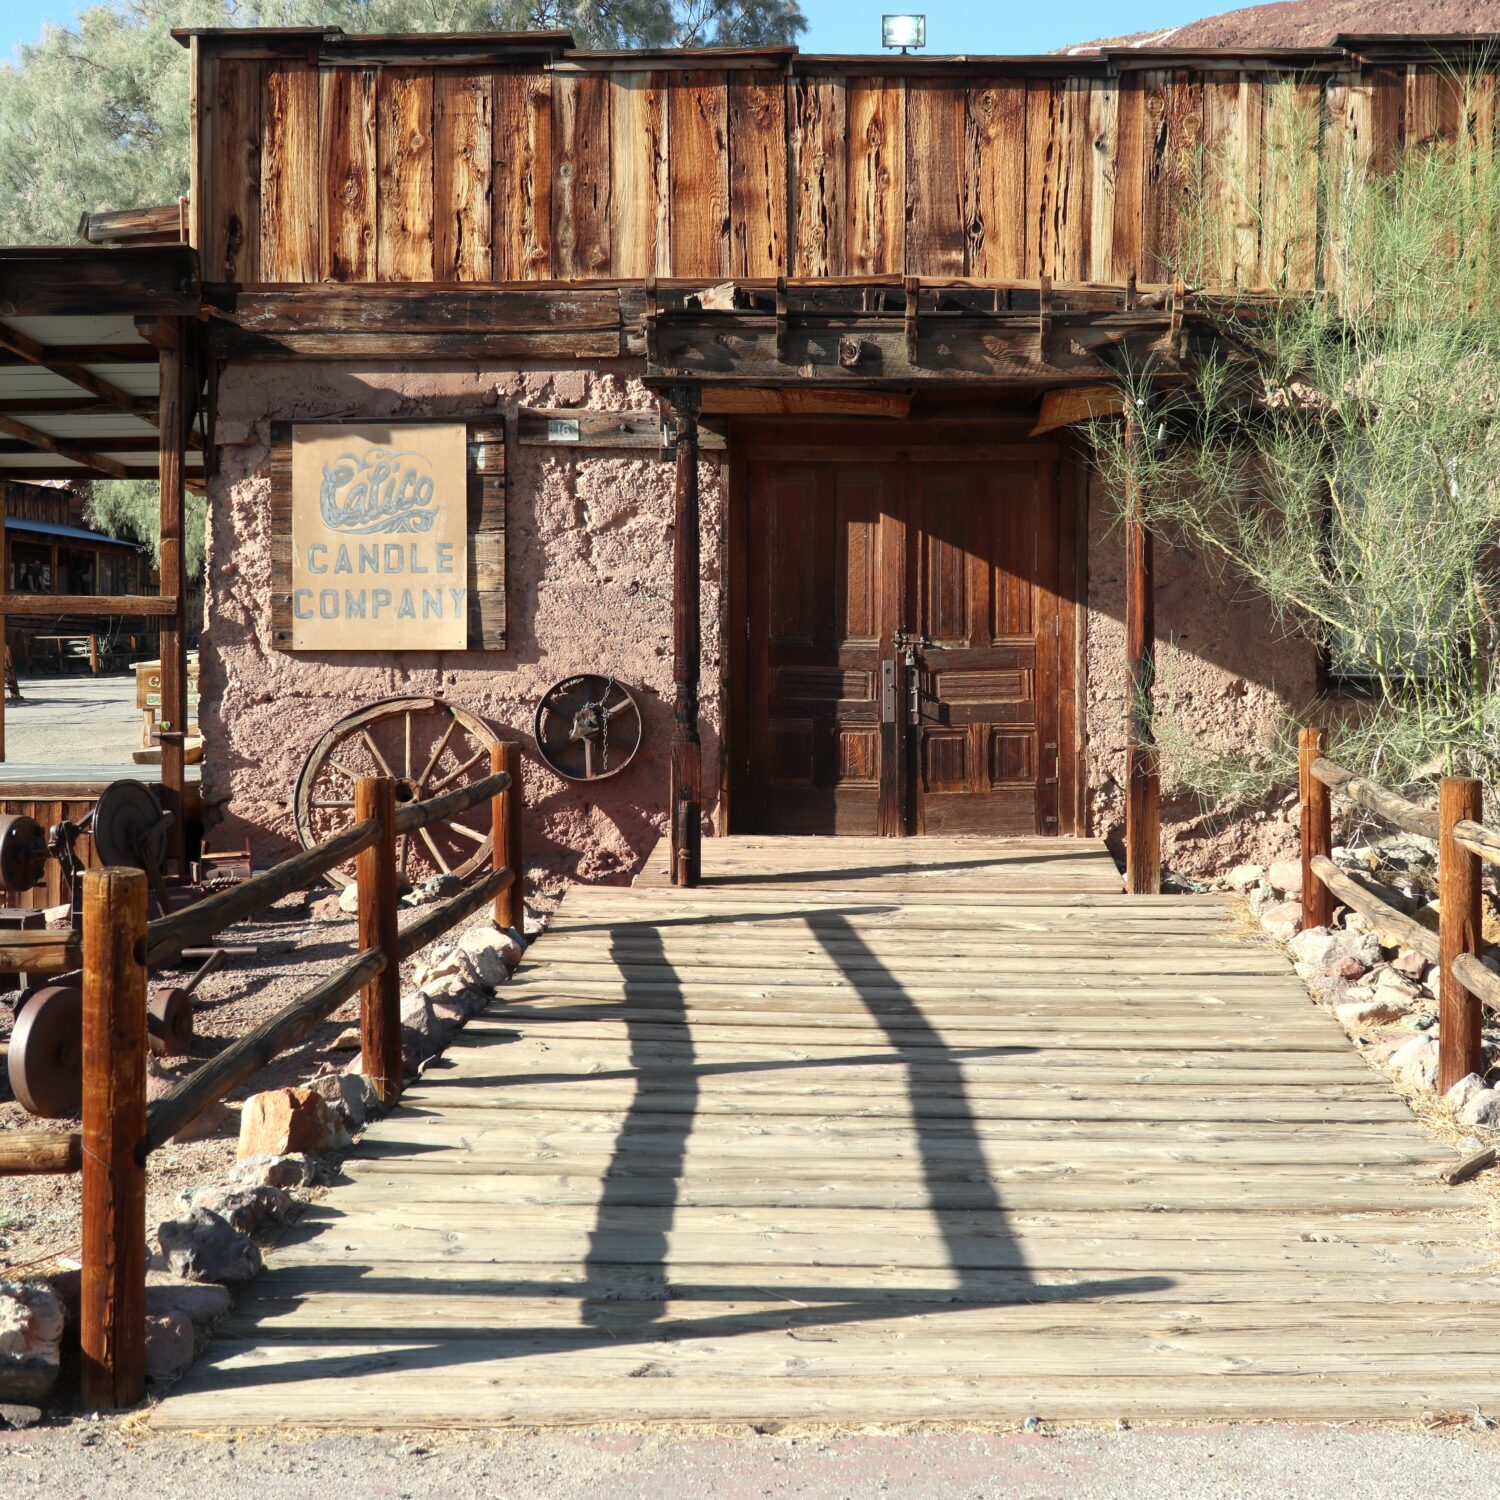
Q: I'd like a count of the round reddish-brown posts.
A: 5